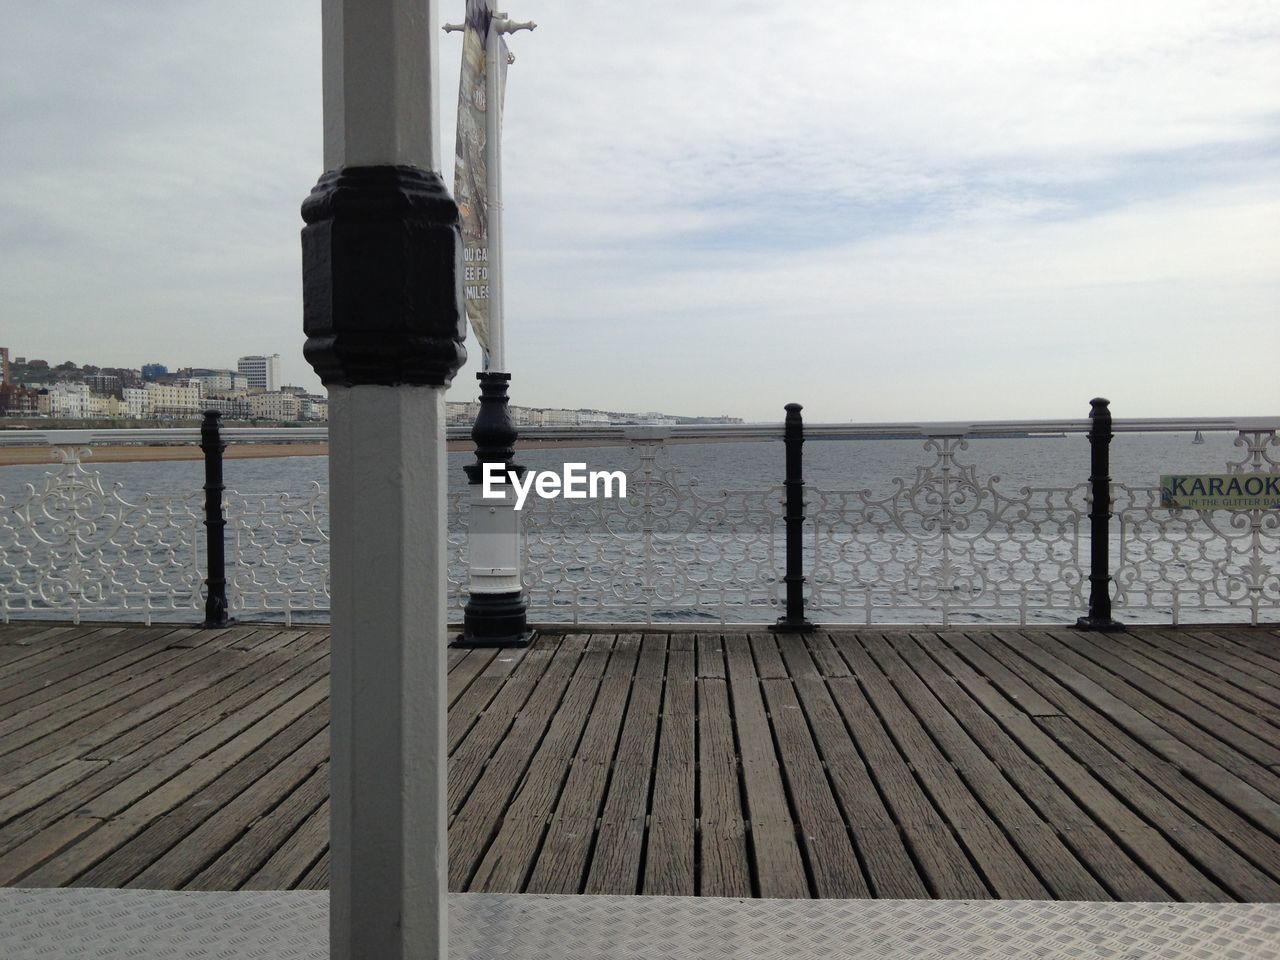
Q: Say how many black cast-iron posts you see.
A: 3